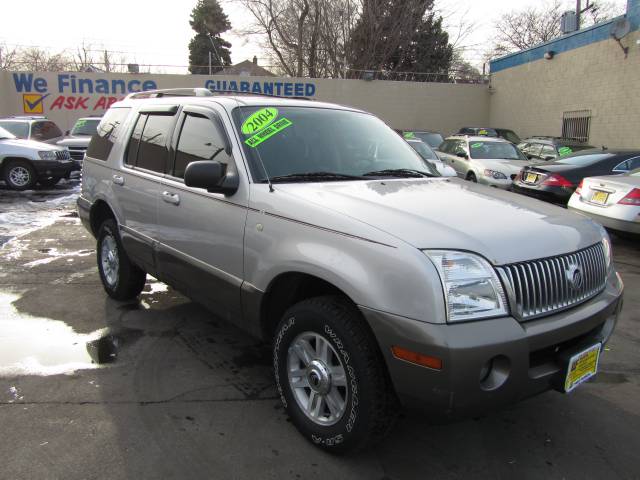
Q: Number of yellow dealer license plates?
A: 3